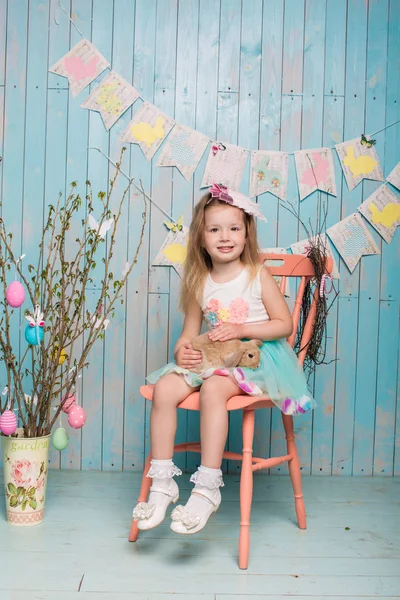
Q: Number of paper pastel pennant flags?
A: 14